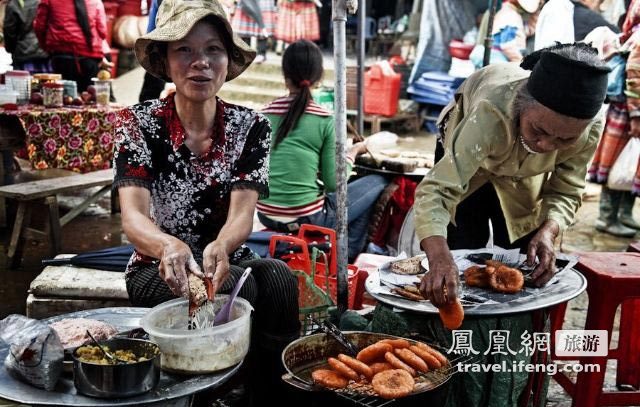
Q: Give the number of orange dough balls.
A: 15